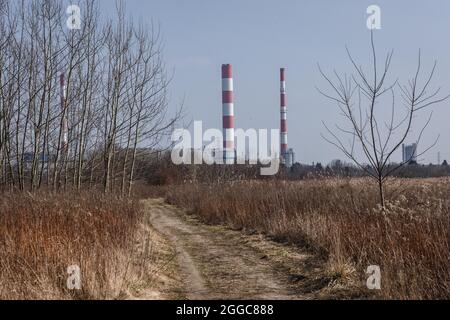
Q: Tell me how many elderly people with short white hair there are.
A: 0